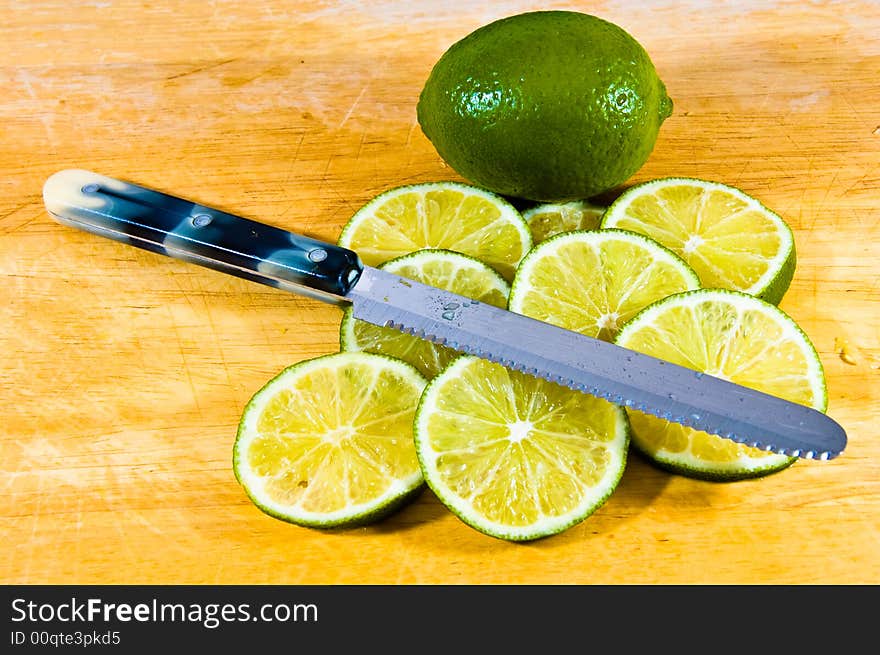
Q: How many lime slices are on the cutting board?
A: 8